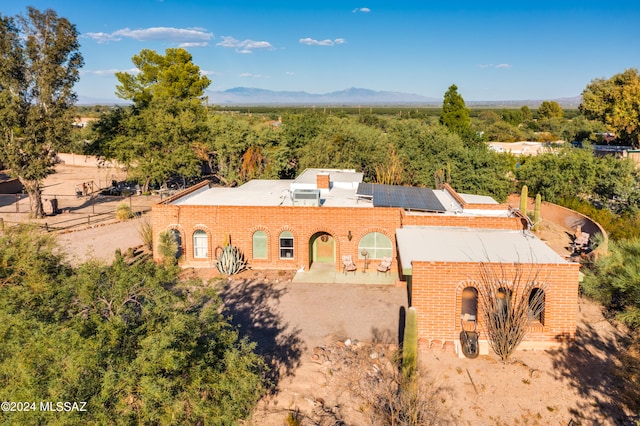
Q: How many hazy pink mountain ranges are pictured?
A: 1